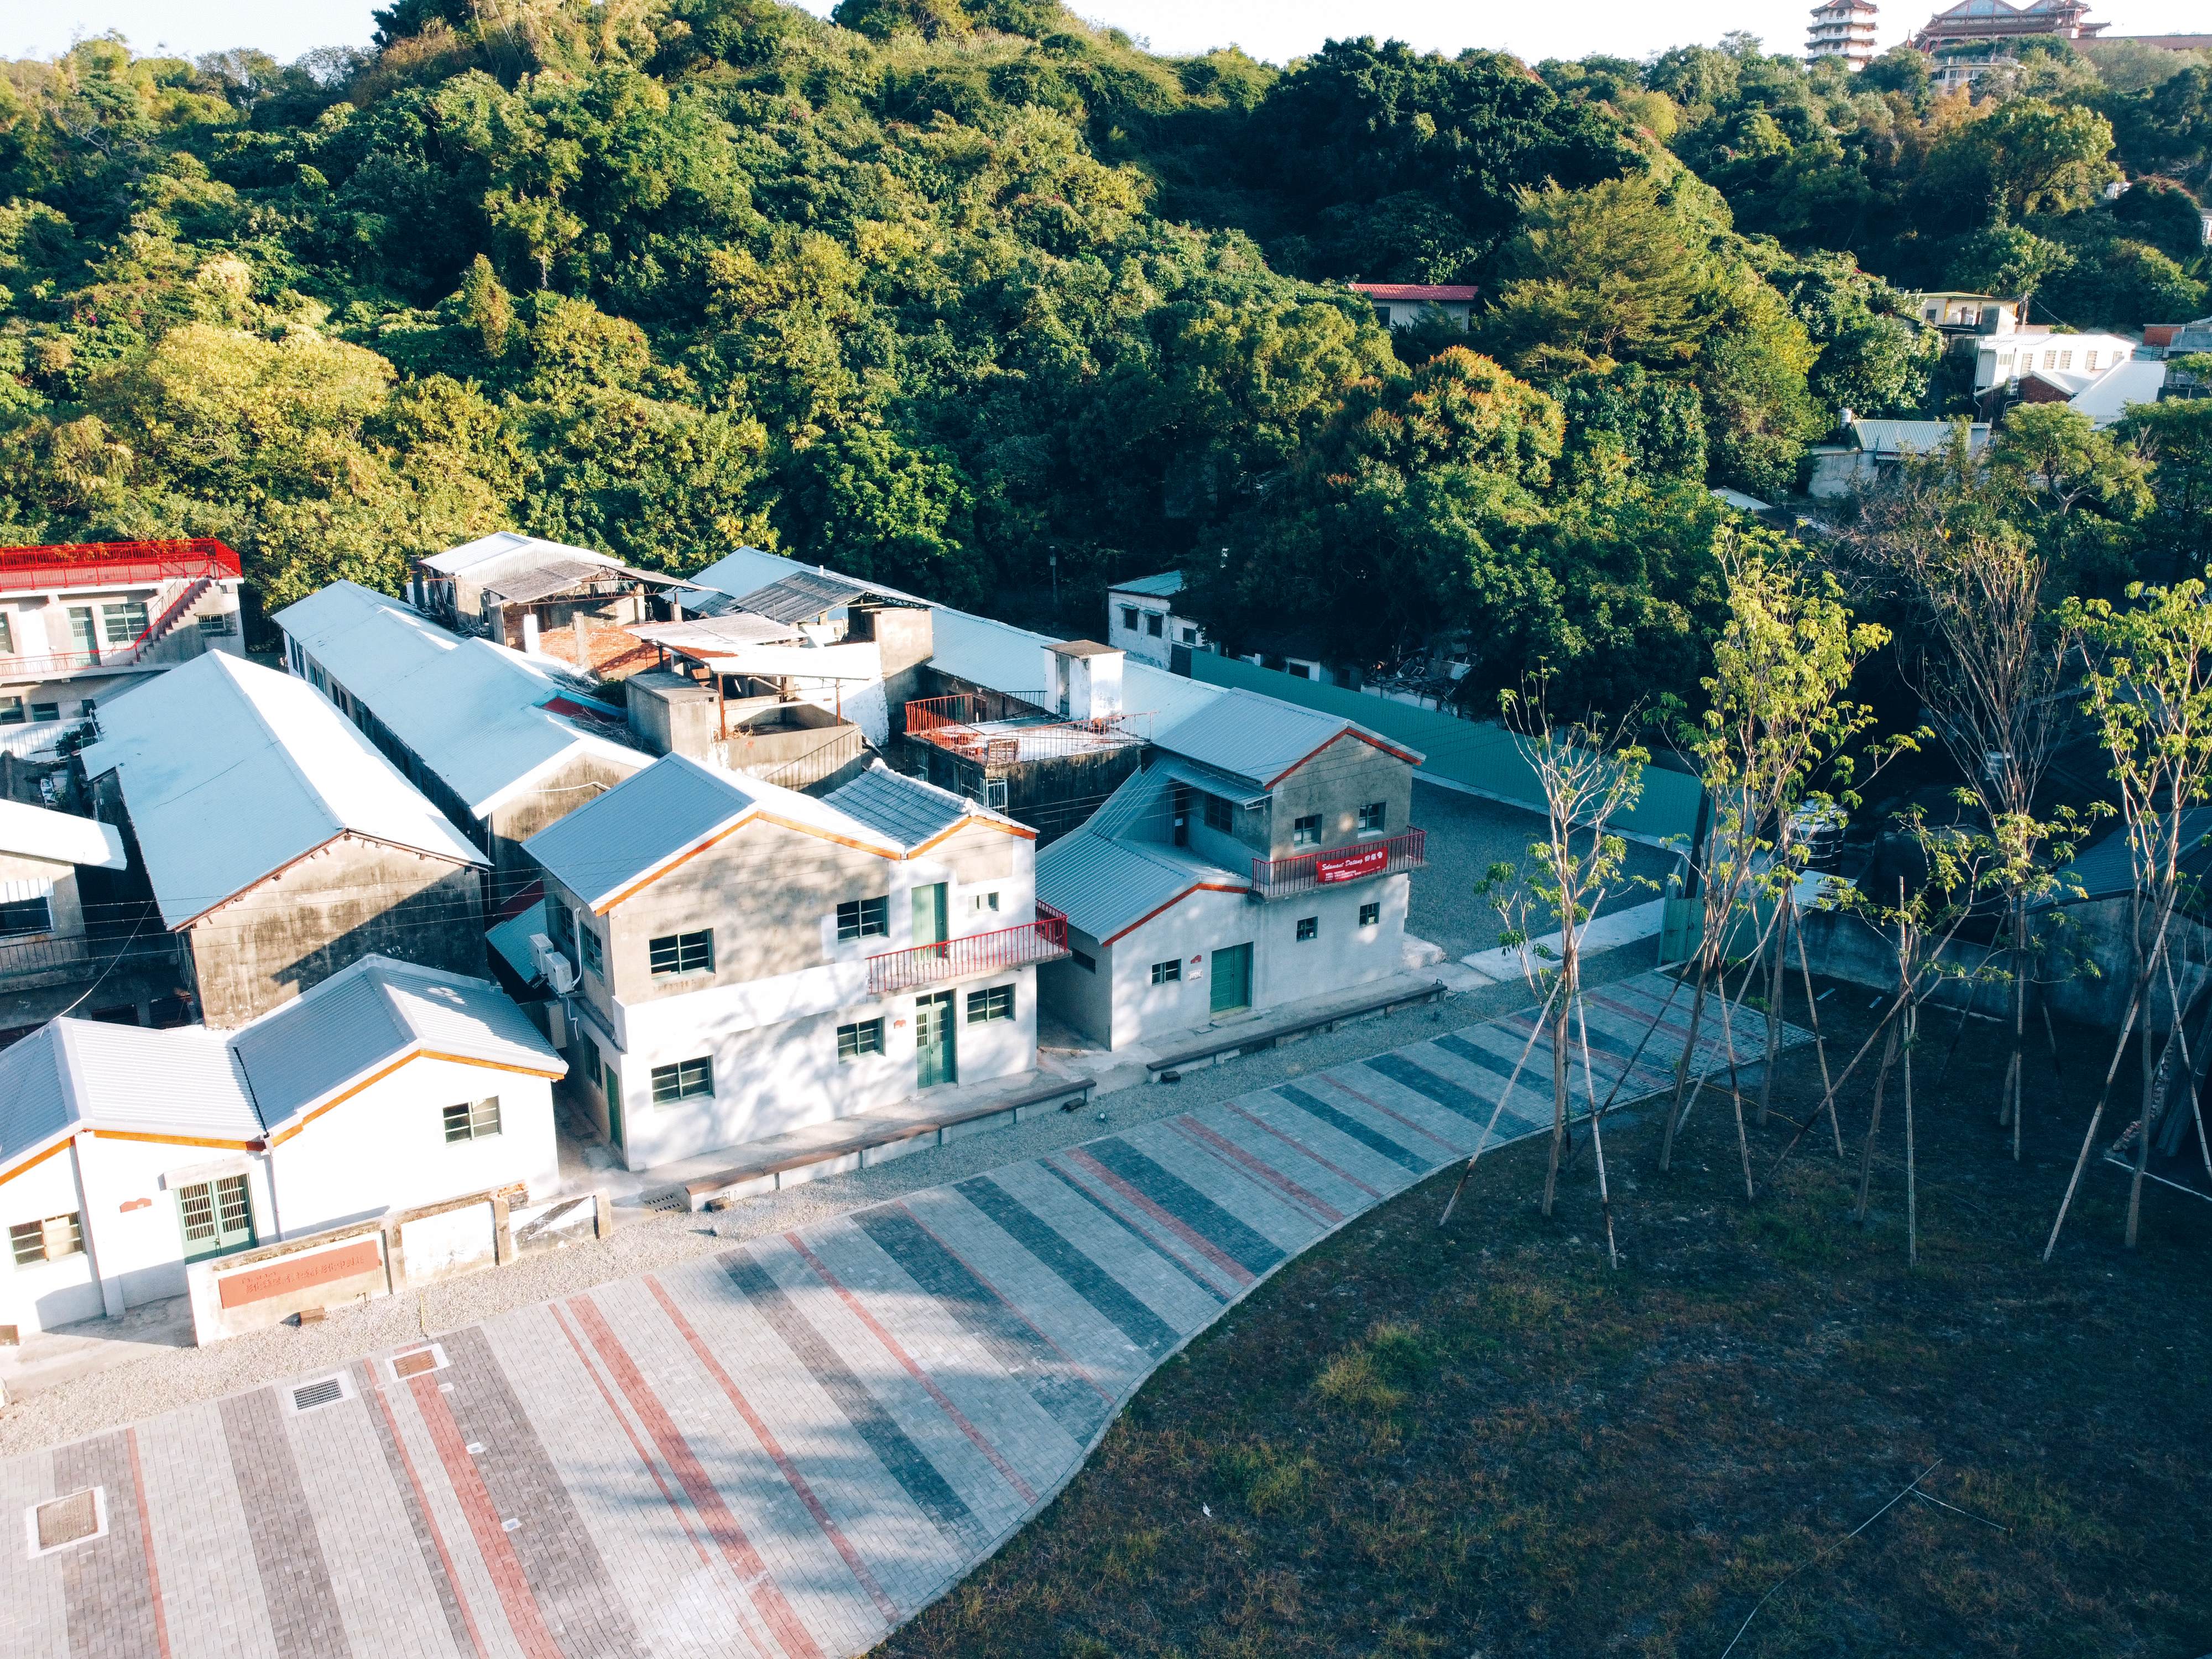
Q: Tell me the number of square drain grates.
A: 3